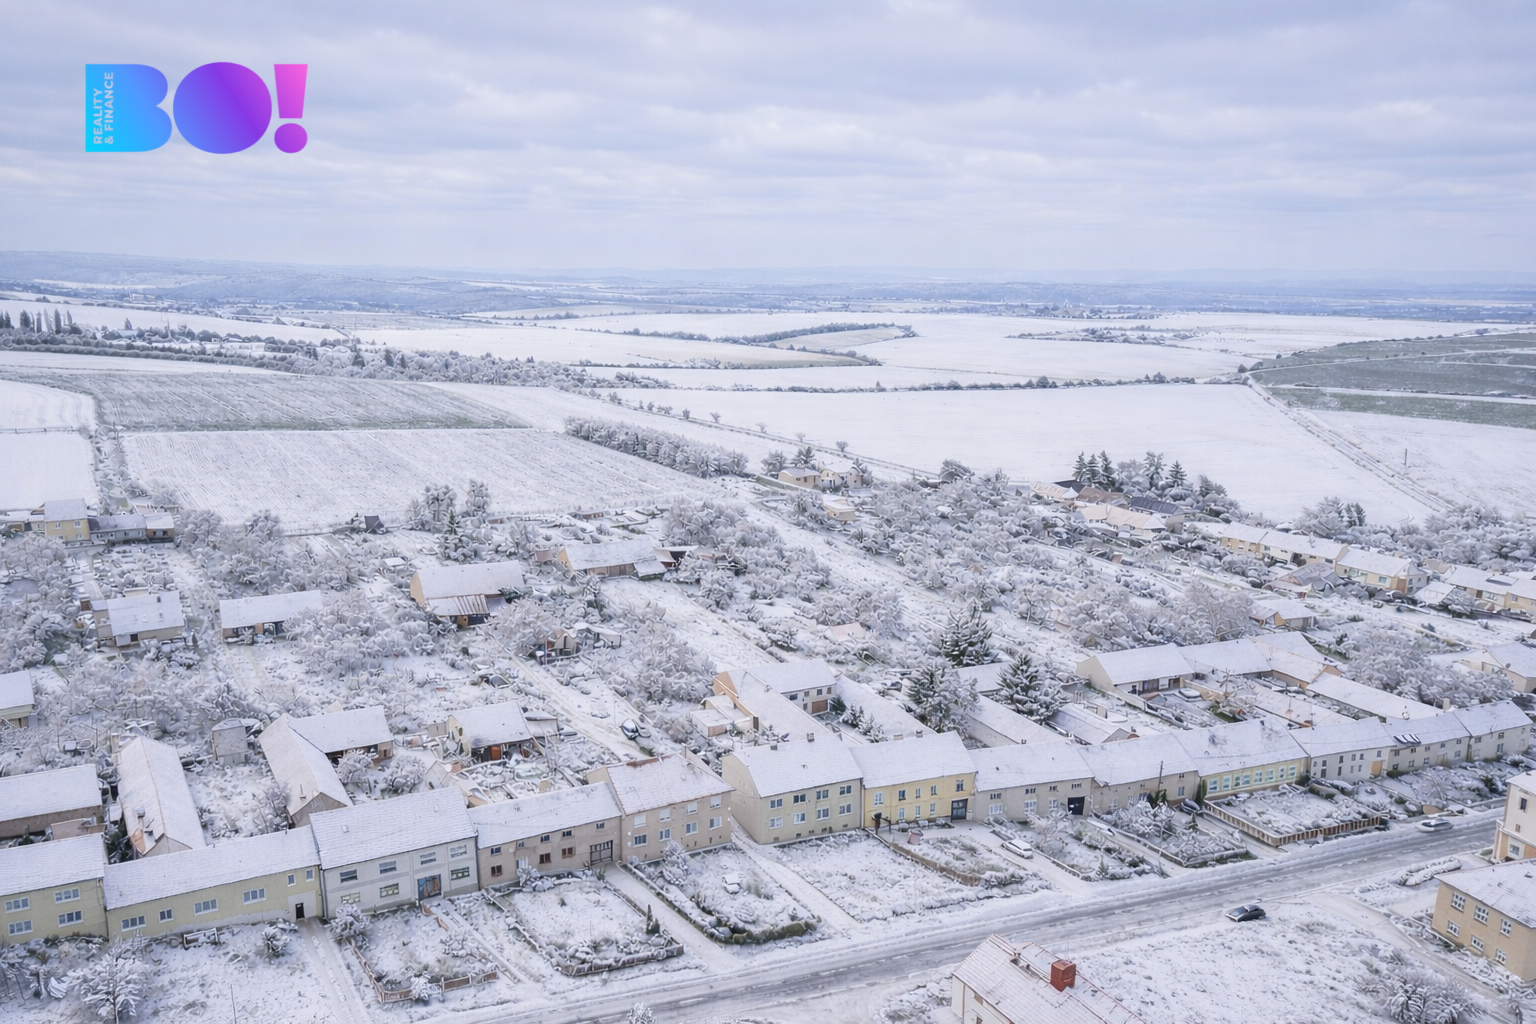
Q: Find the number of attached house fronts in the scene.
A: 13